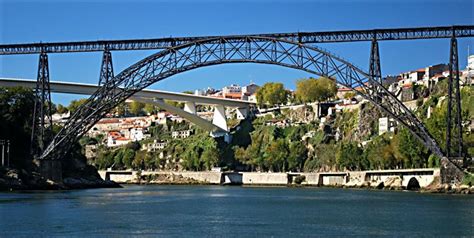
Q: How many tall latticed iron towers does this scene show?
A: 4